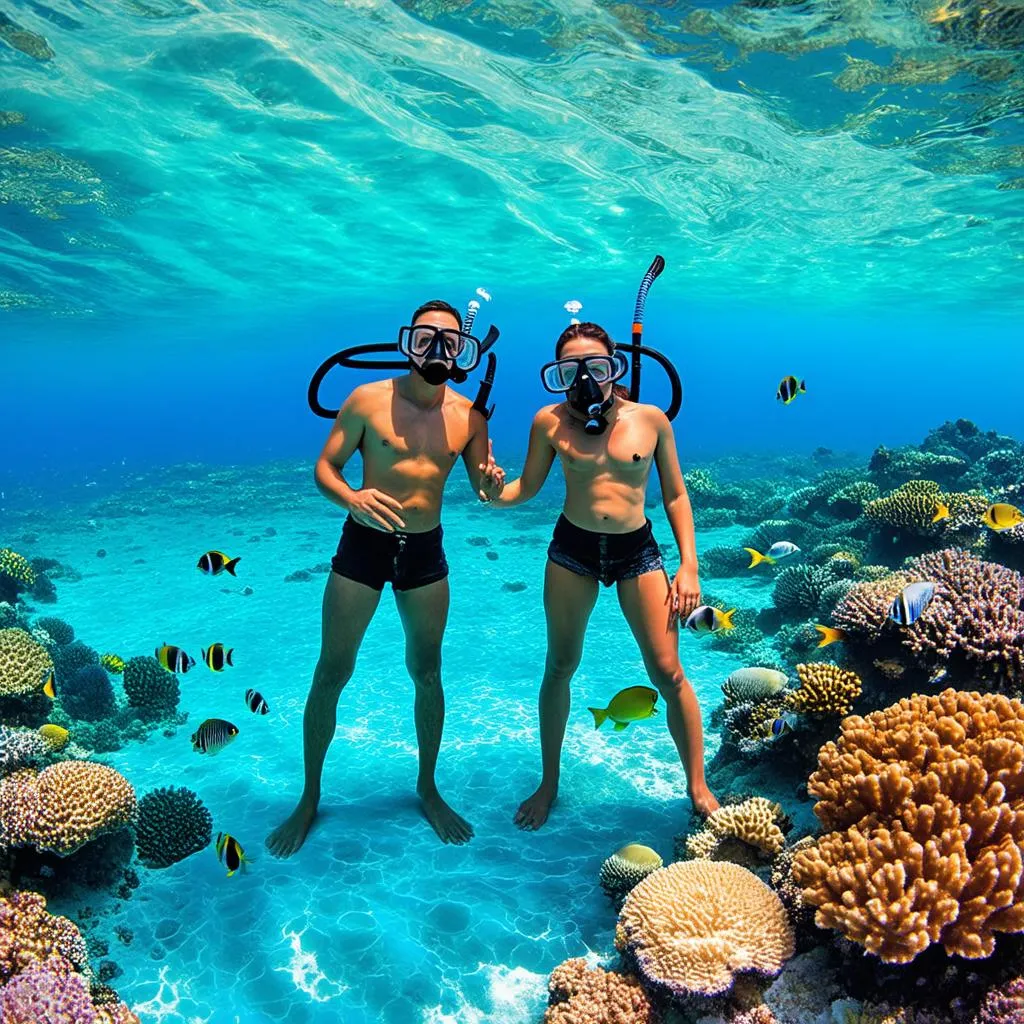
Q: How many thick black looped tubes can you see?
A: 2